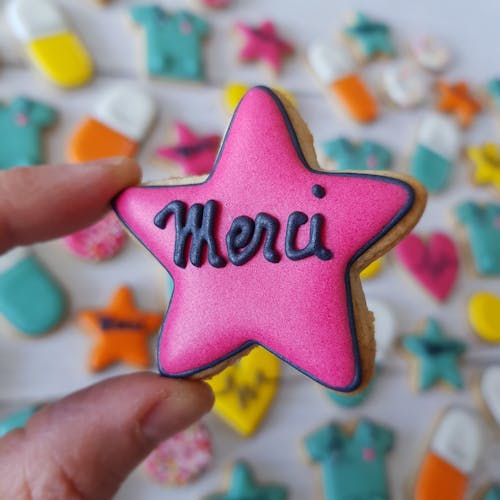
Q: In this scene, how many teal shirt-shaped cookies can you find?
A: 5